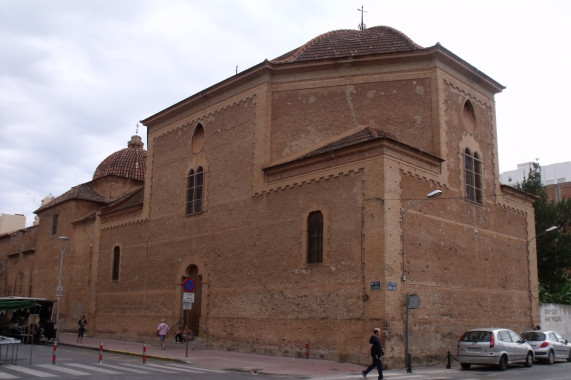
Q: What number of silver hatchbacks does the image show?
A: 2